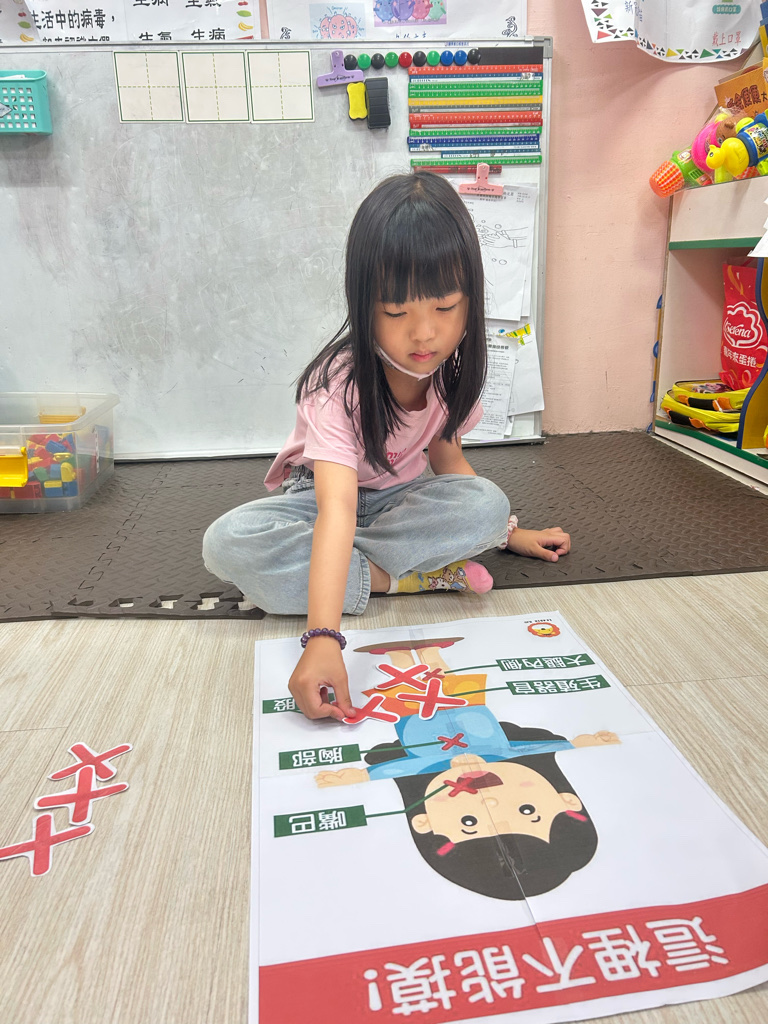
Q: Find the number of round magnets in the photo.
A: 10